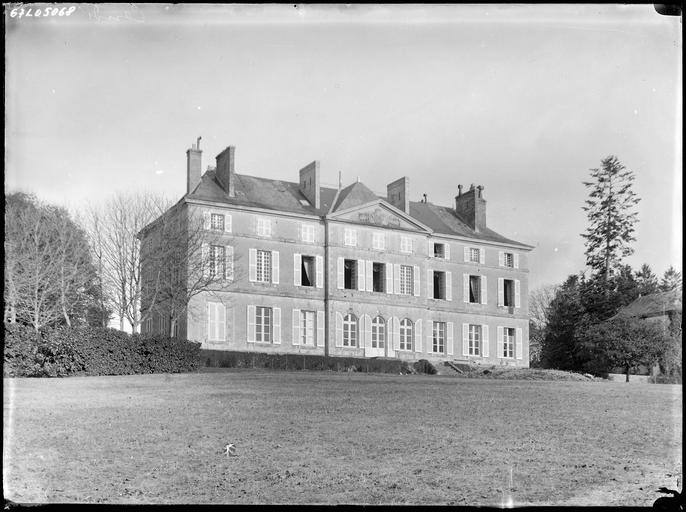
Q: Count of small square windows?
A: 9